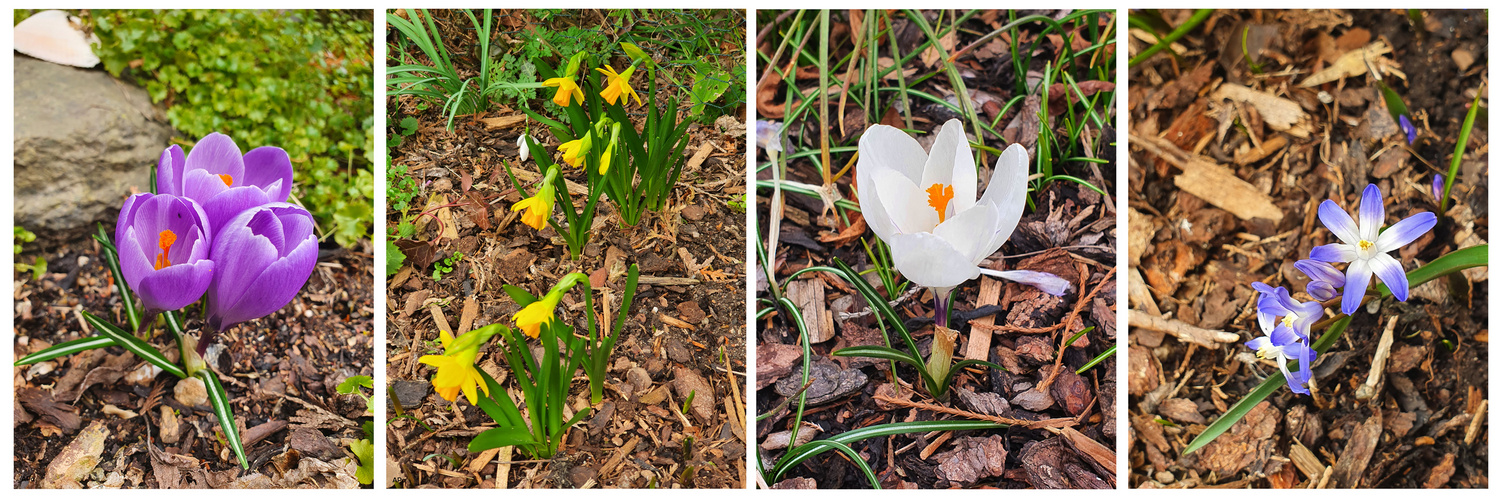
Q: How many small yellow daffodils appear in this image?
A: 7